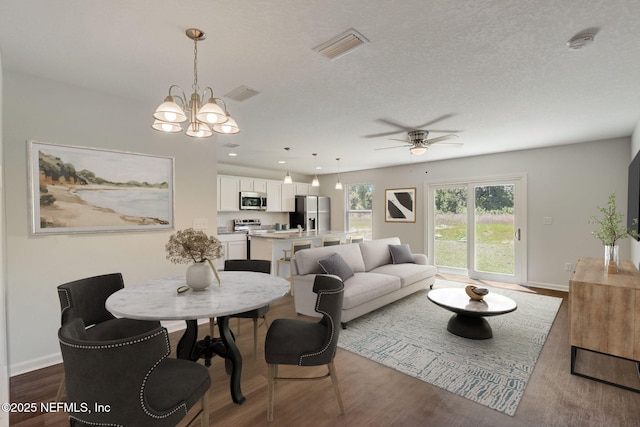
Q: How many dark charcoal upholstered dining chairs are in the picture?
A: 4